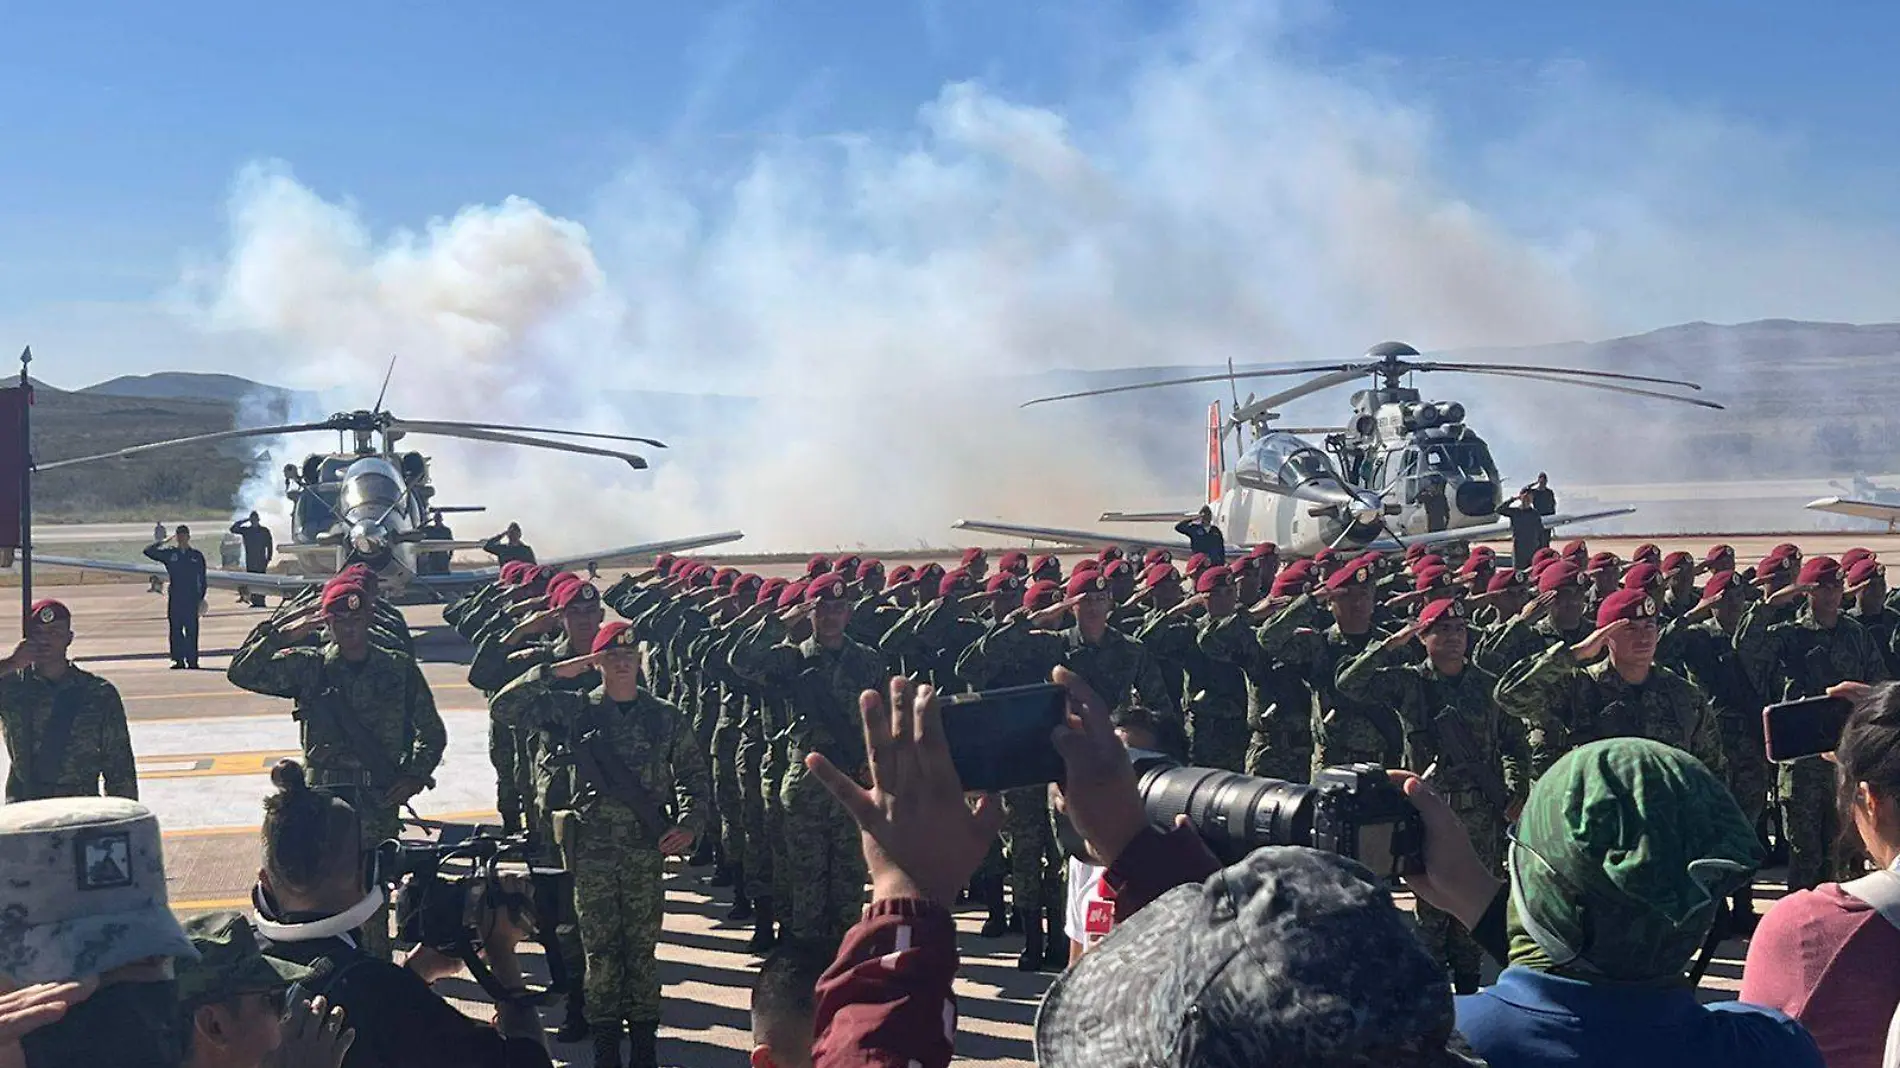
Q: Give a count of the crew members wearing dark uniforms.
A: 8